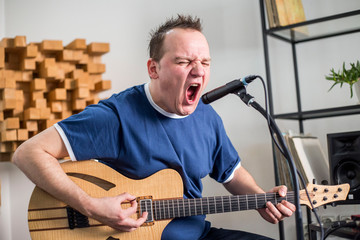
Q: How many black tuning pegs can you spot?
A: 6